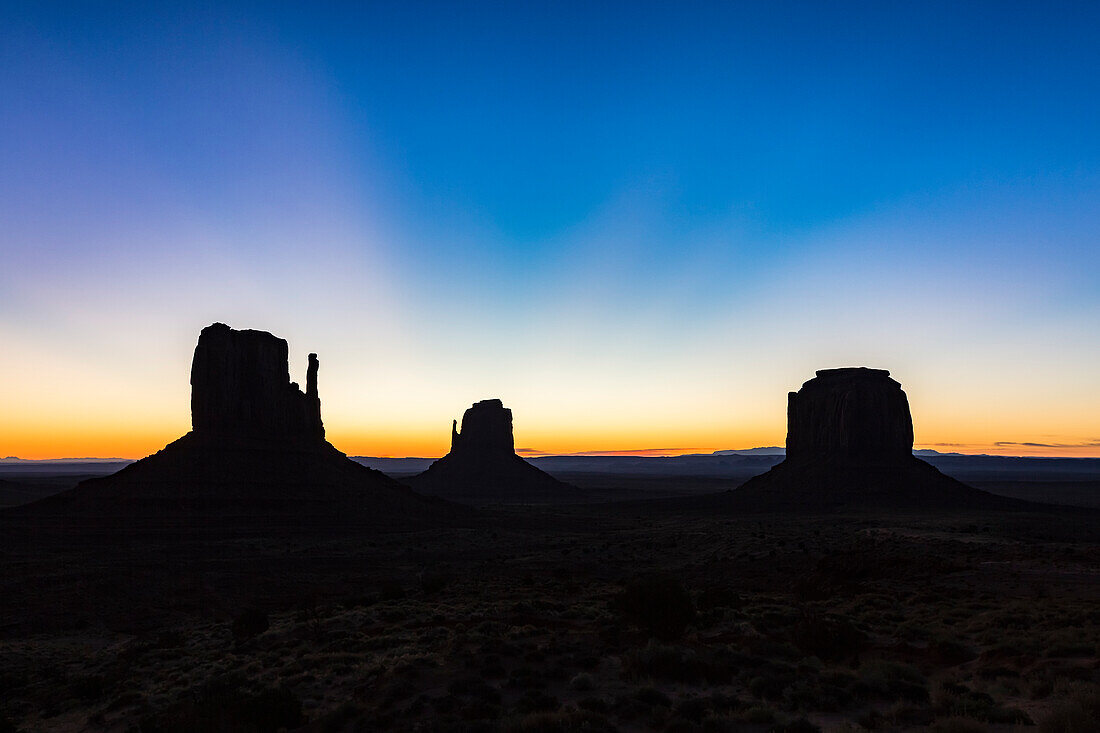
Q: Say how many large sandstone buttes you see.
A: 3